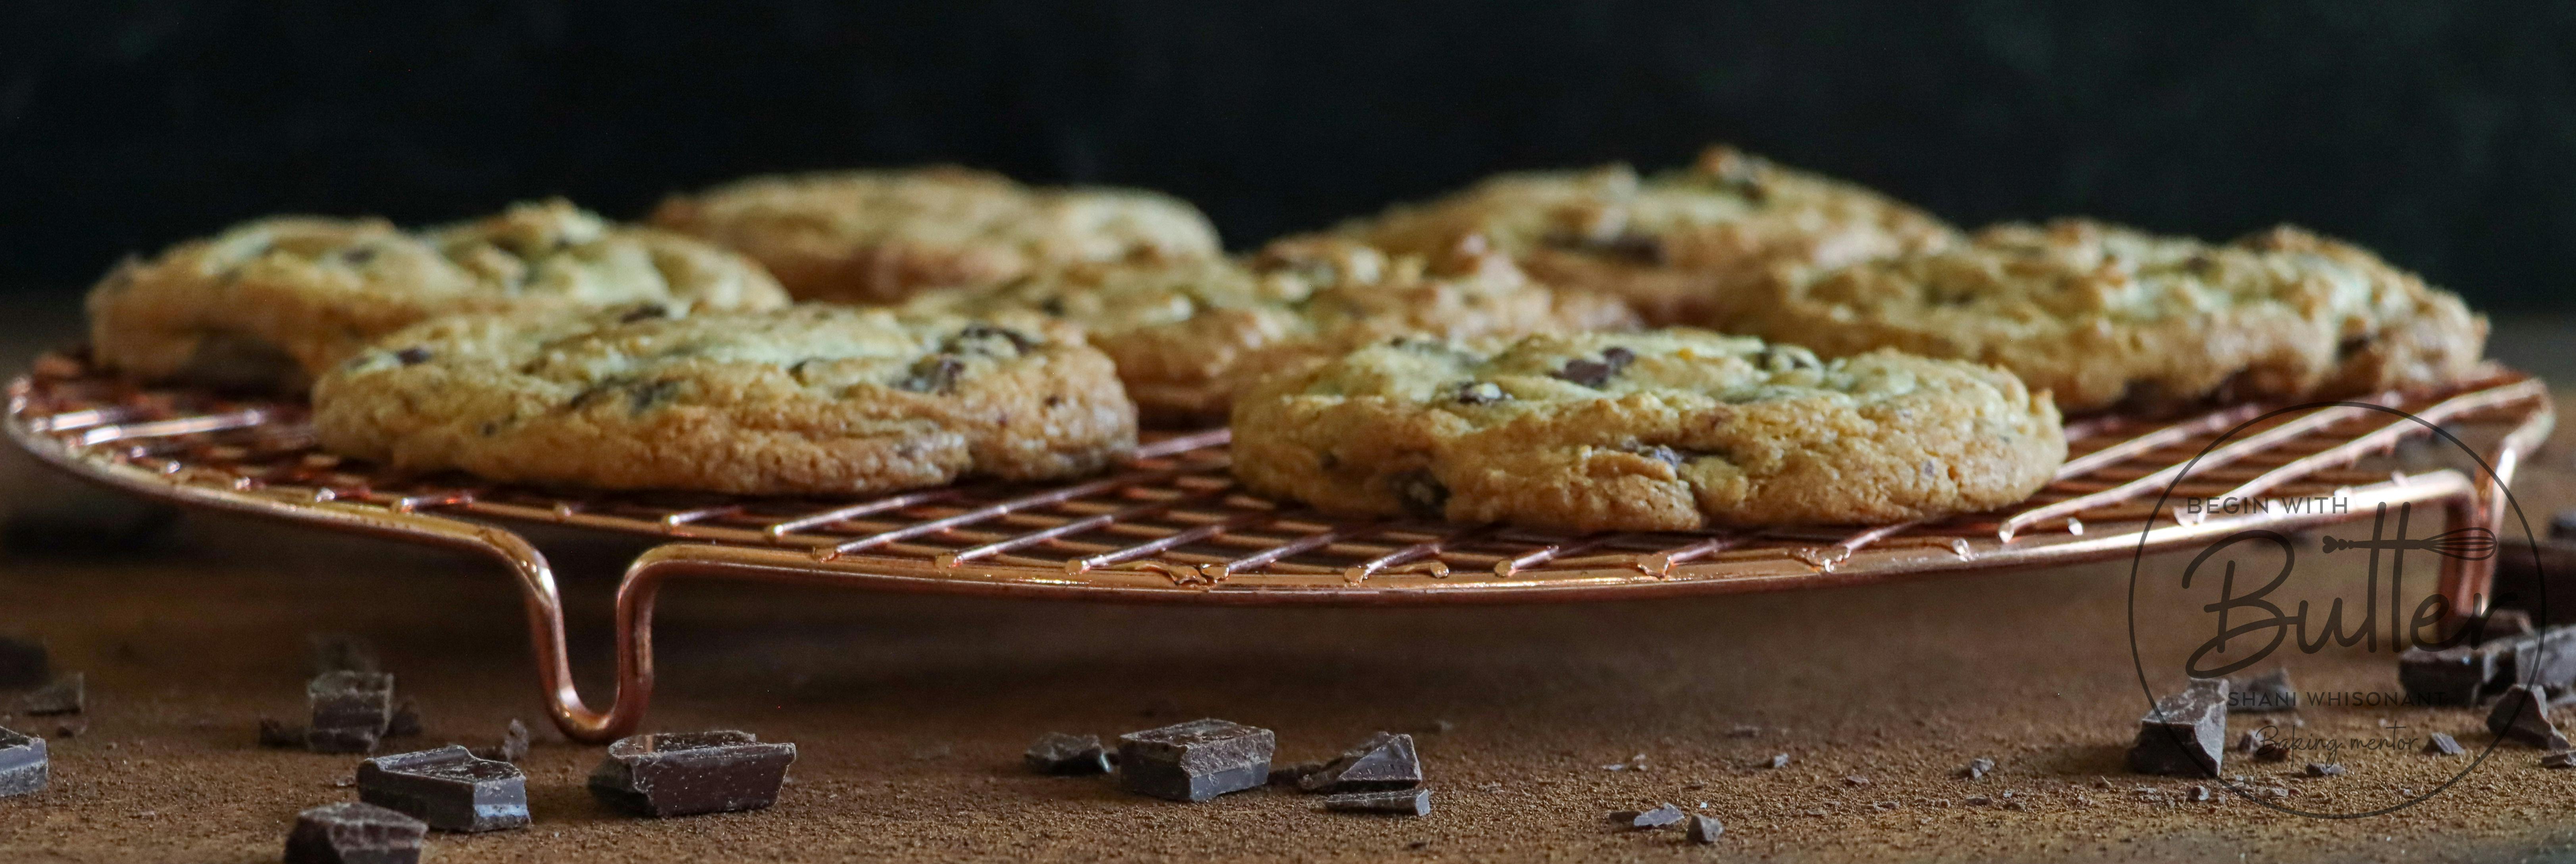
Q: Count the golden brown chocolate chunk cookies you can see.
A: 7